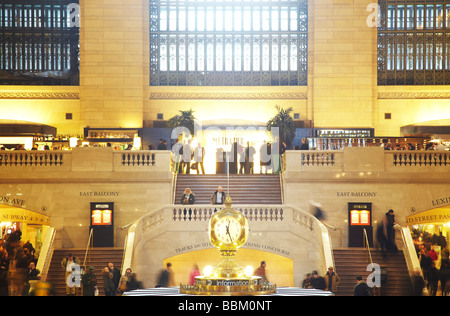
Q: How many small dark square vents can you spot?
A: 4